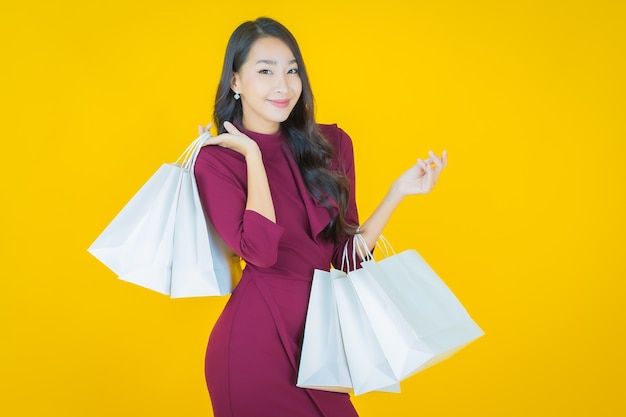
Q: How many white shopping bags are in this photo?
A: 6